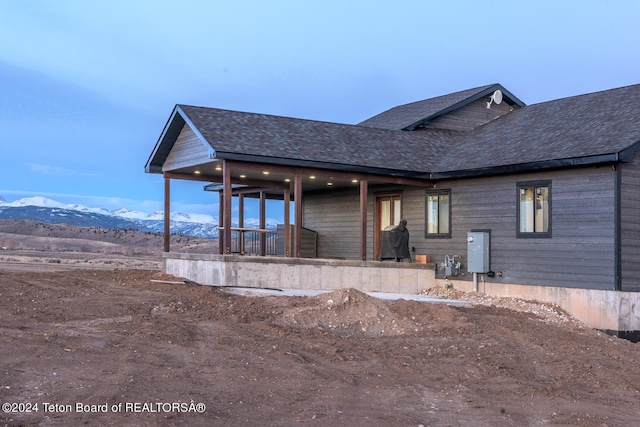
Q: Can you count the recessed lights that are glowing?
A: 8